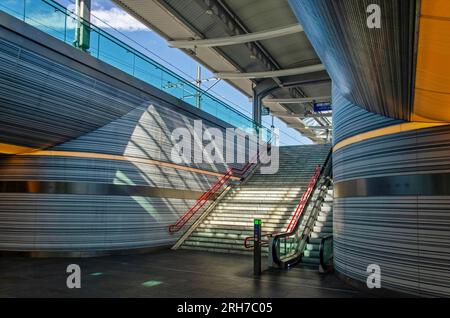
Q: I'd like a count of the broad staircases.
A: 1